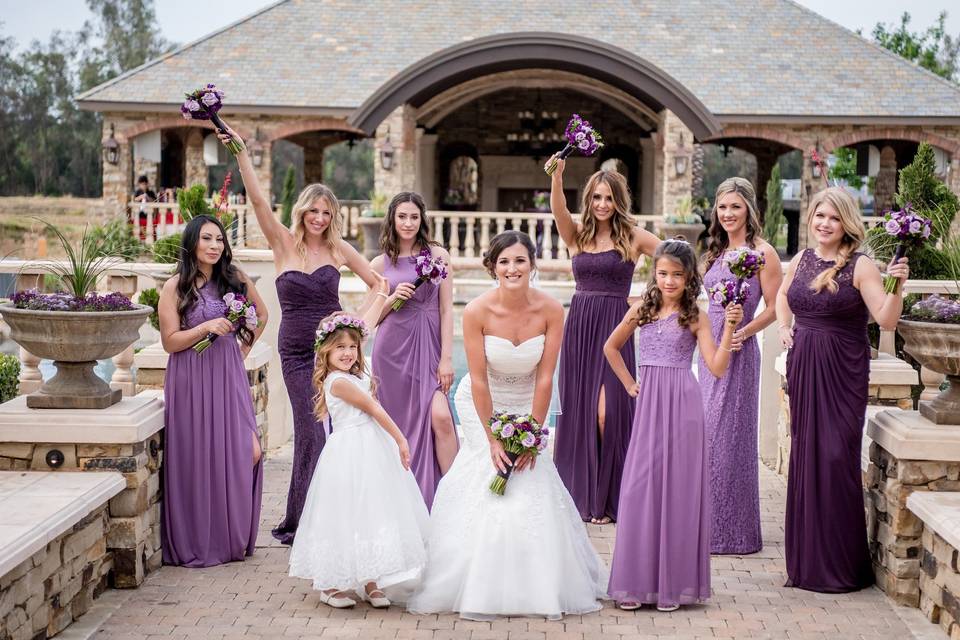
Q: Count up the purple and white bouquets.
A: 8